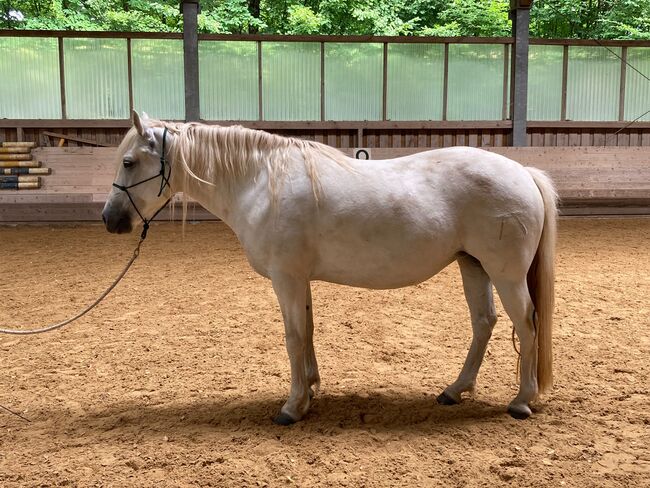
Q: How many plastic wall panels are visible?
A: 11